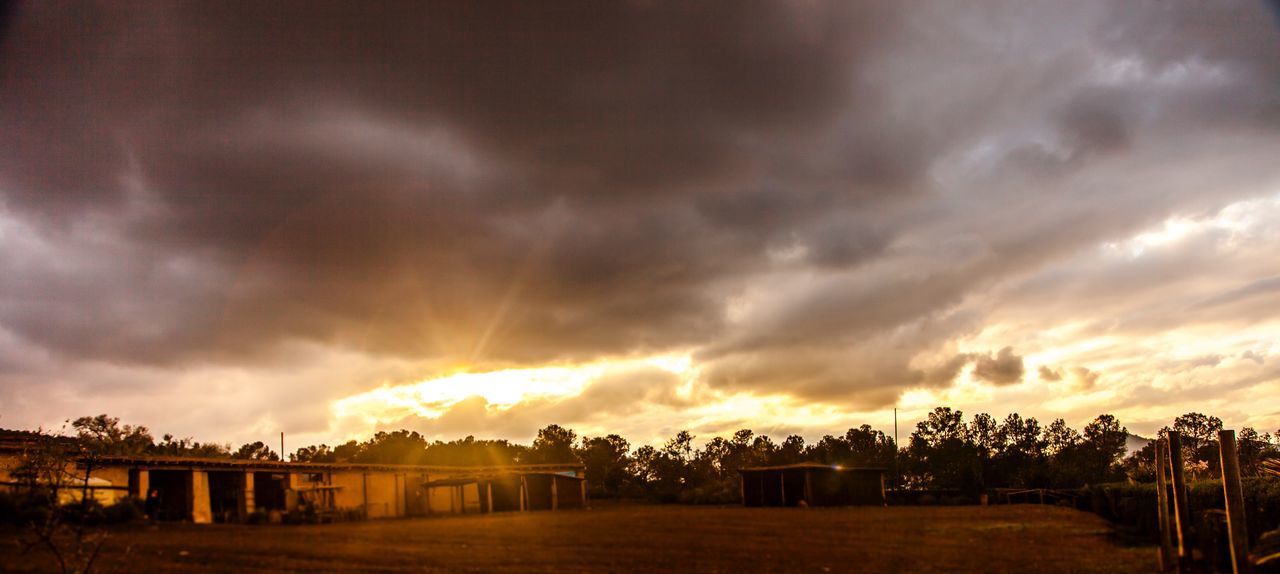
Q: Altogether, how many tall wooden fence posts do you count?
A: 3